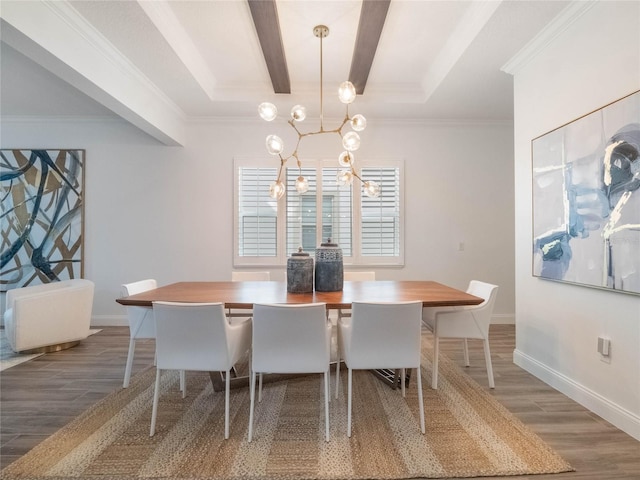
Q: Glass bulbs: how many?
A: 11